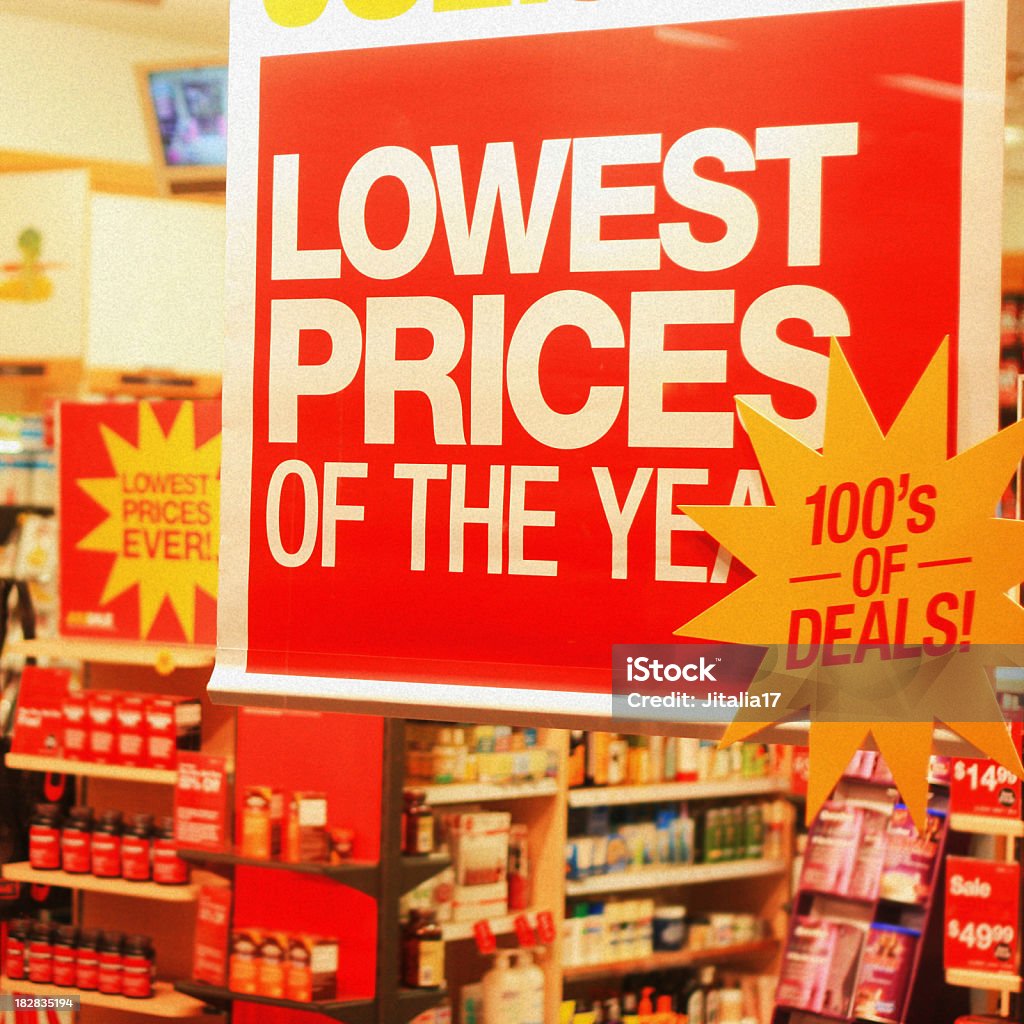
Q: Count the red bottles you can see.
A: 11